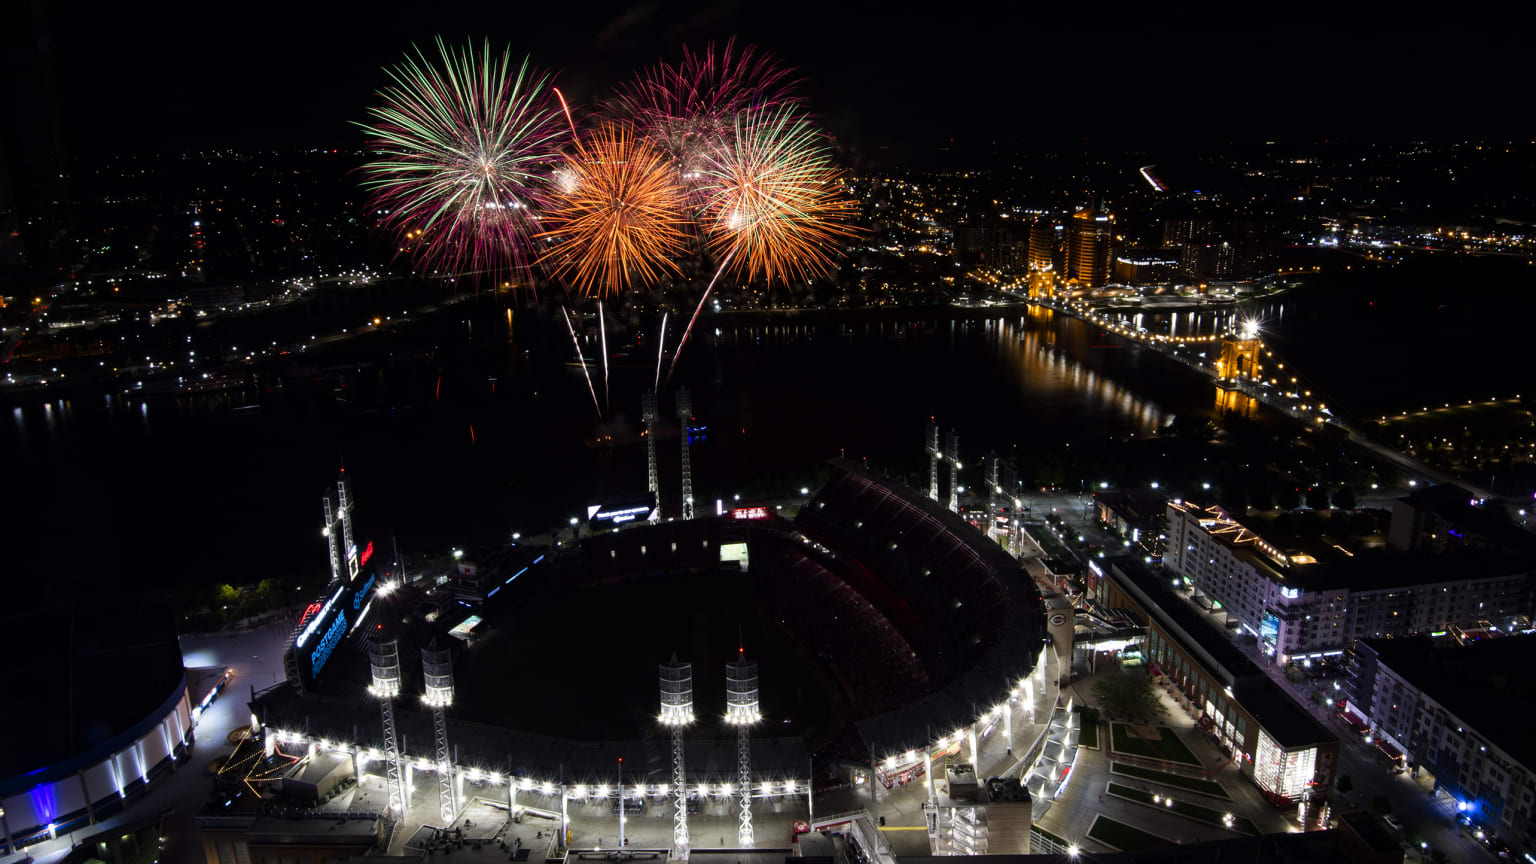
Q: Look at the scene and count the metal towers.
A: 12